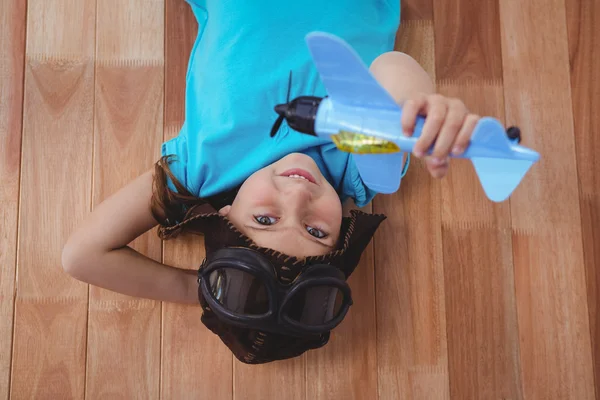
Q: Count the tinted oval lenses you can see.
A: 2